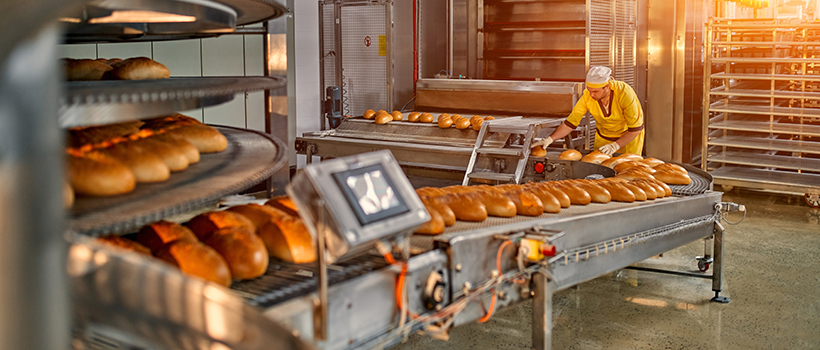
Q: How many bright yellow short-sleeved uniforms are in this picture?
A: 1